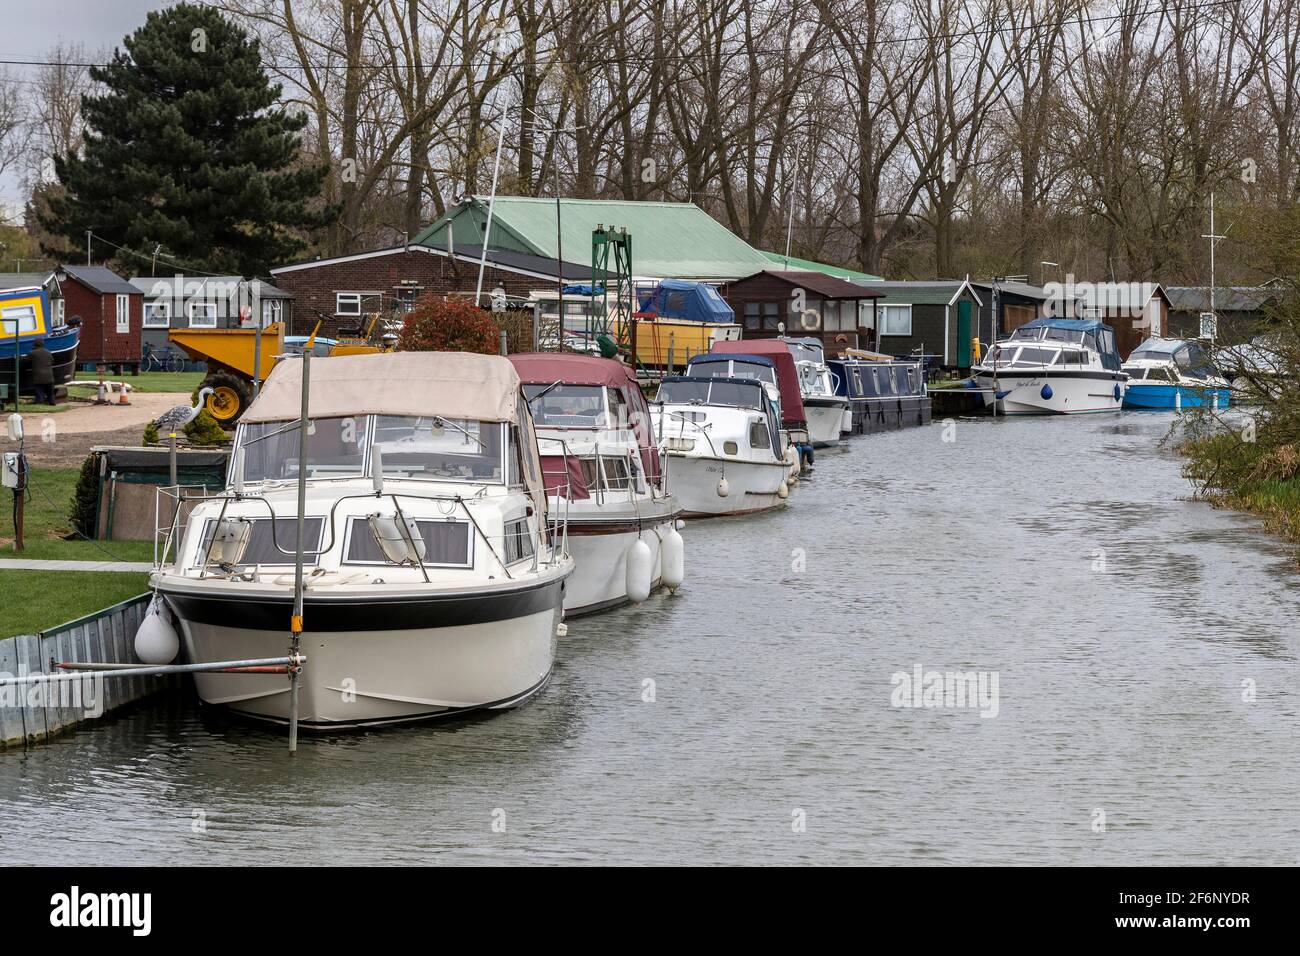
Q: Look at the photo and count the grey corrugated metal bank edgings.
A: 1